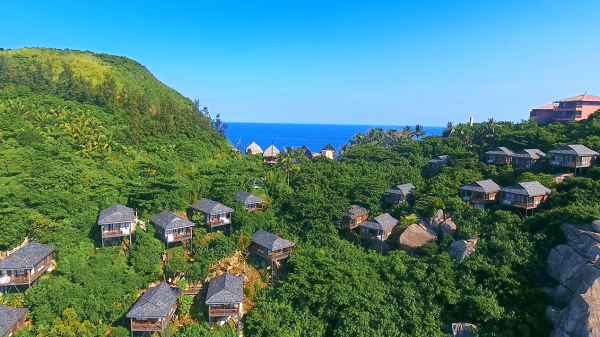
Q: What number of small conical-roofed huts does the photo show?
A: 4